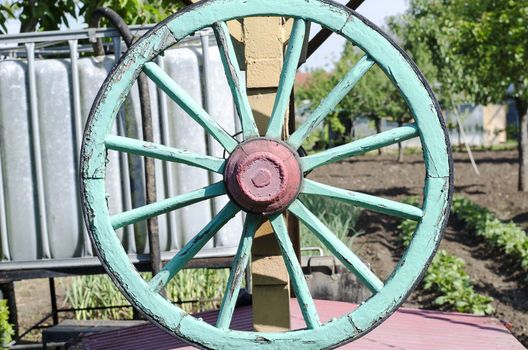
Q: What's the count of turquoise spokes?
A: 12